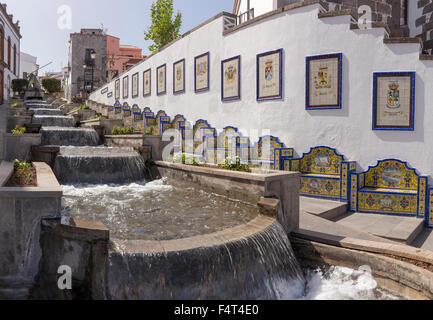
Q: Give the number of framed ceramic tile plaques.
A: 11